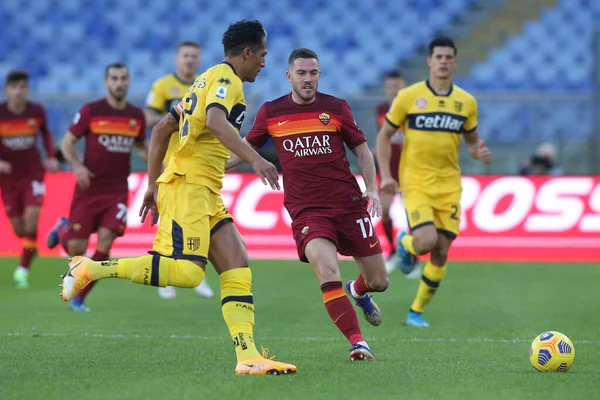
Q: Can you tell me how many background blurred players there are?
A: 5